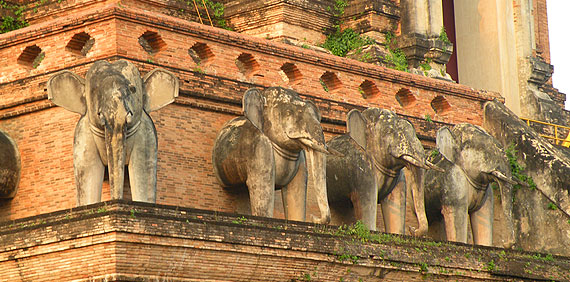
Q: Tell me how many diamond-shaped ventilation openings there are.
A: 10